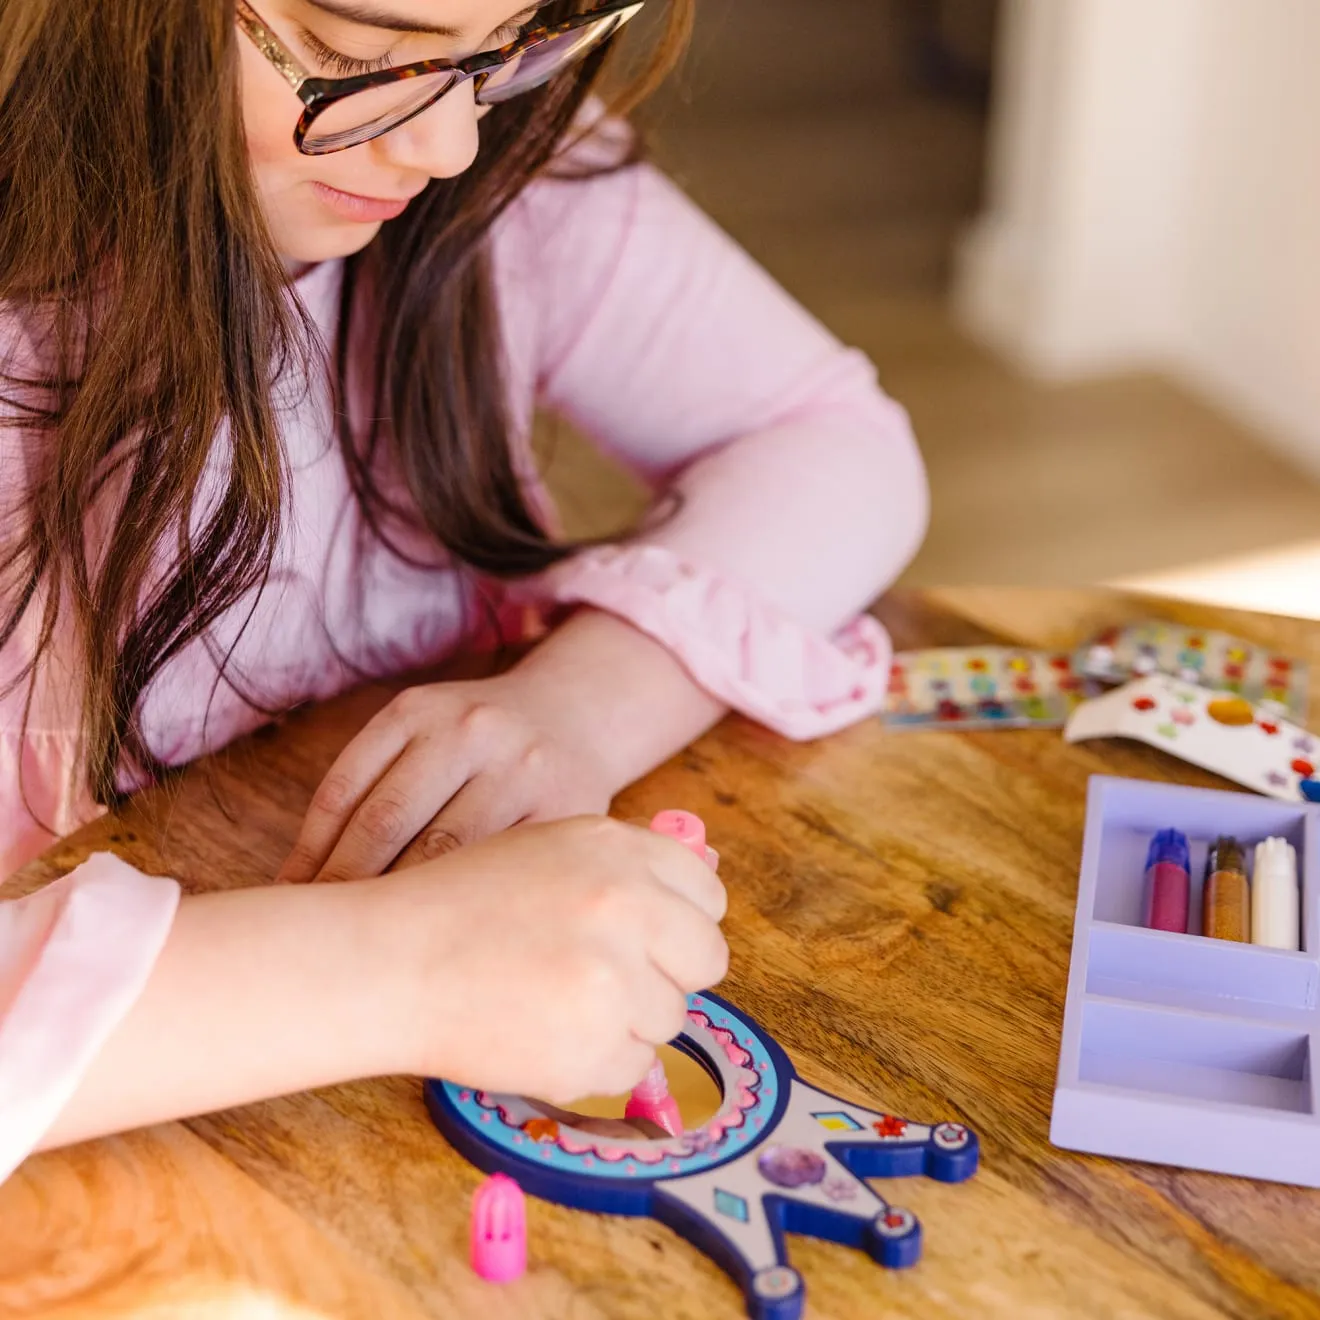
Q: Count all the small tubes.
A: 4